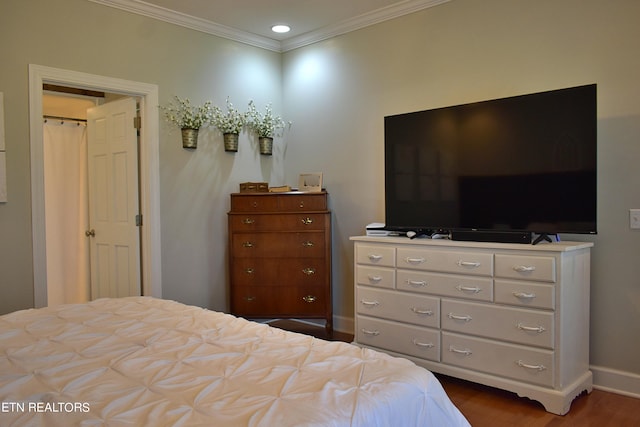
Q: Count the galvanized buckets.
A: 3